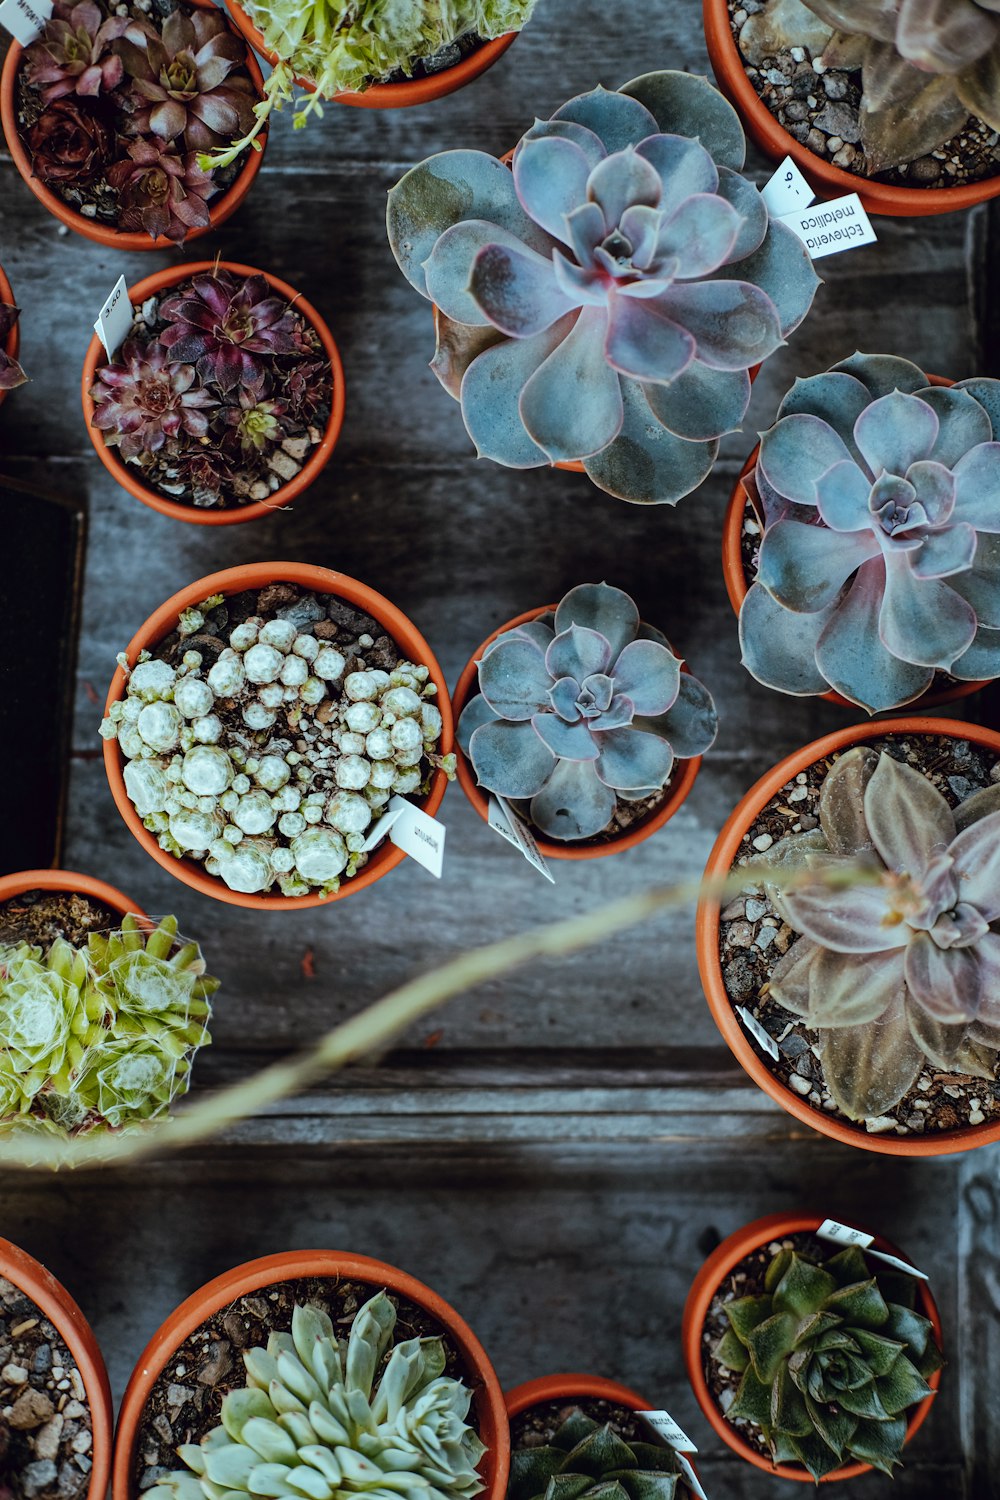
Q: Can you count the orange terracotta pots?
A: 15